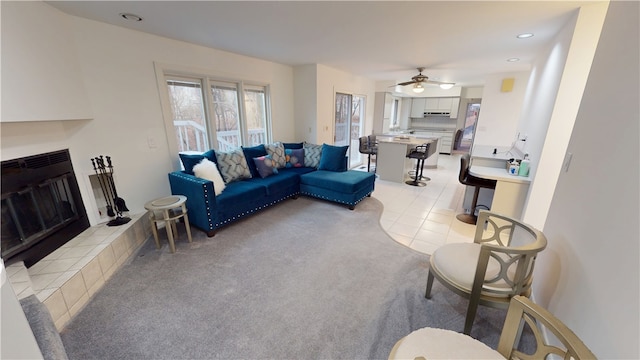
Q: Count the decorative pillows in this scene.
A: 10